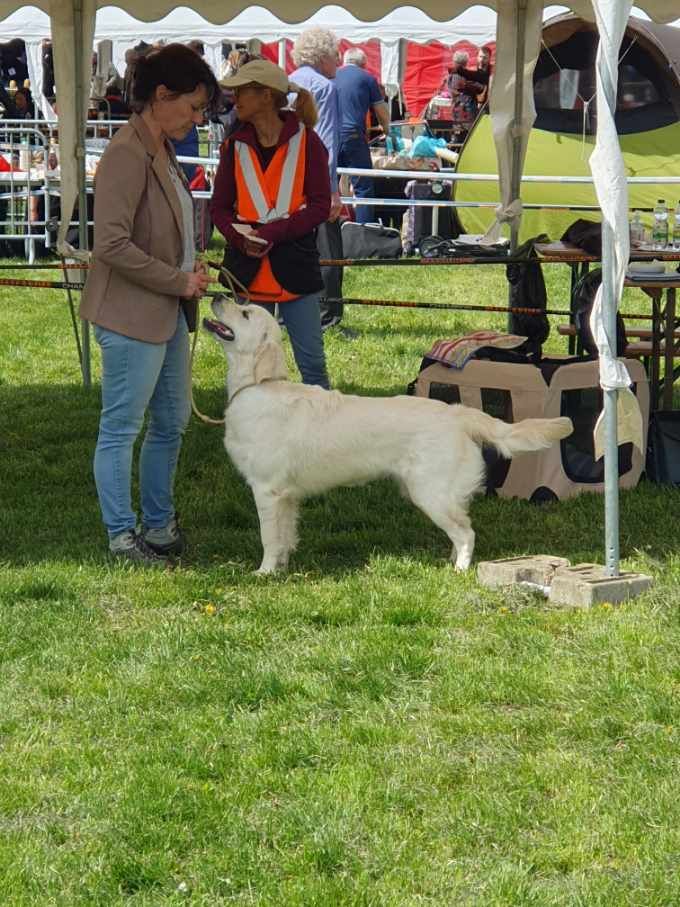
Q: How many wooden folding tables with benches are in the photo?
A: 2